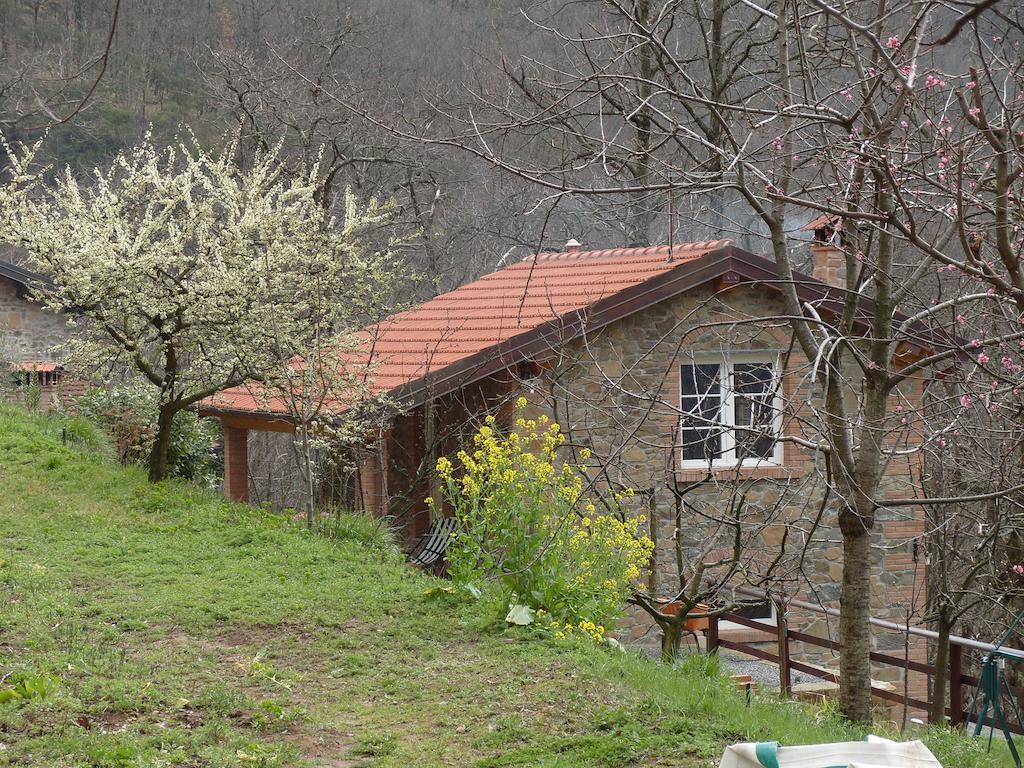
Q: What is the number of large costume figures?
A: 0